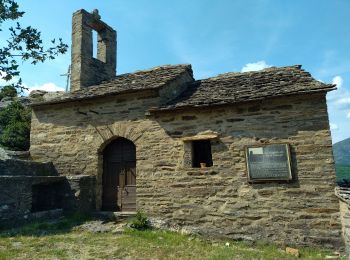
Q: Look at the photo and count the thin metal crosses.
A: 1